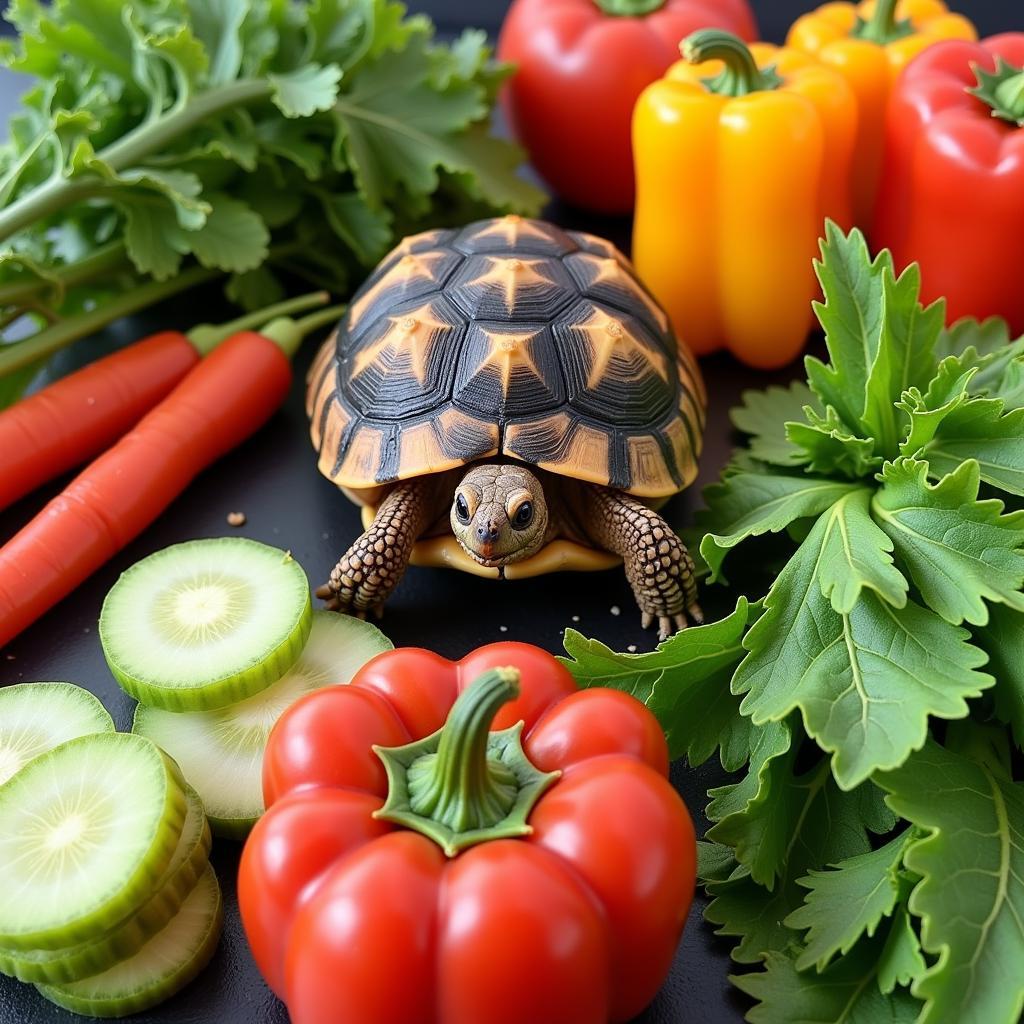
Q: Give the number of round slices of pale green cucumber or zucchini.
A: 6